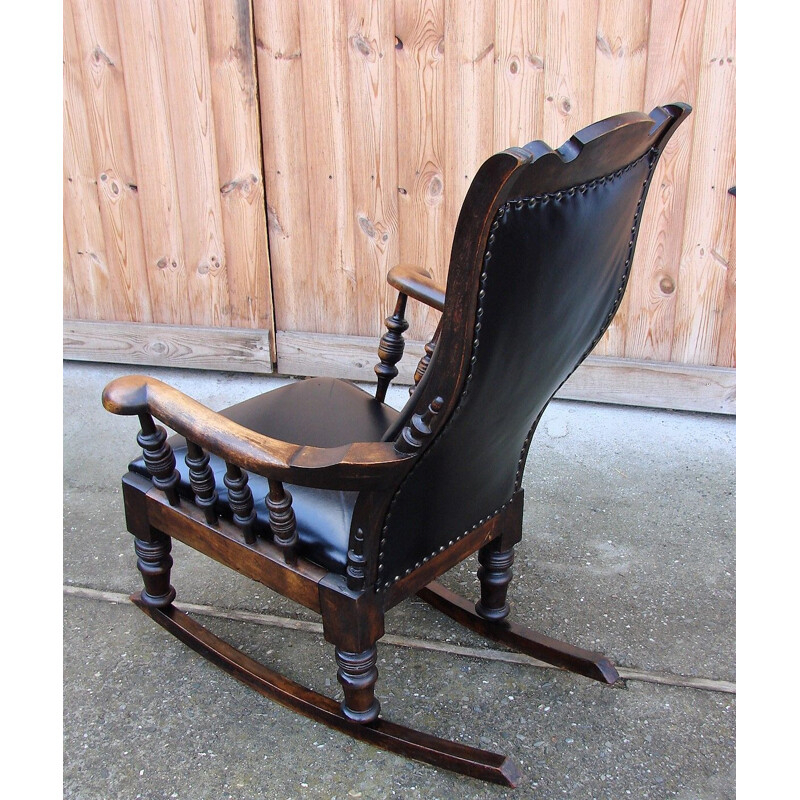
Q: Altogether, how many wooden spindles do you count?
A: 6